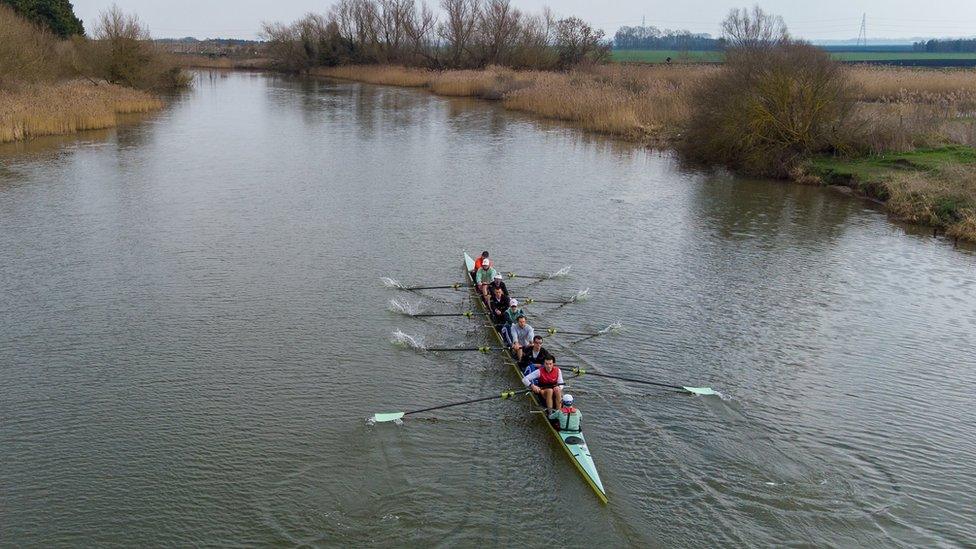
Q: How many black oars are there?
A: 8